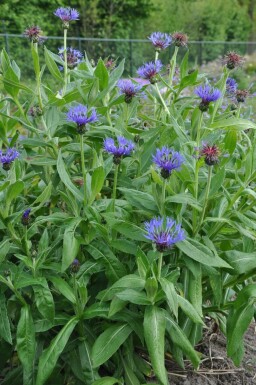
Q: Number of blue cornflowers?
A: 12